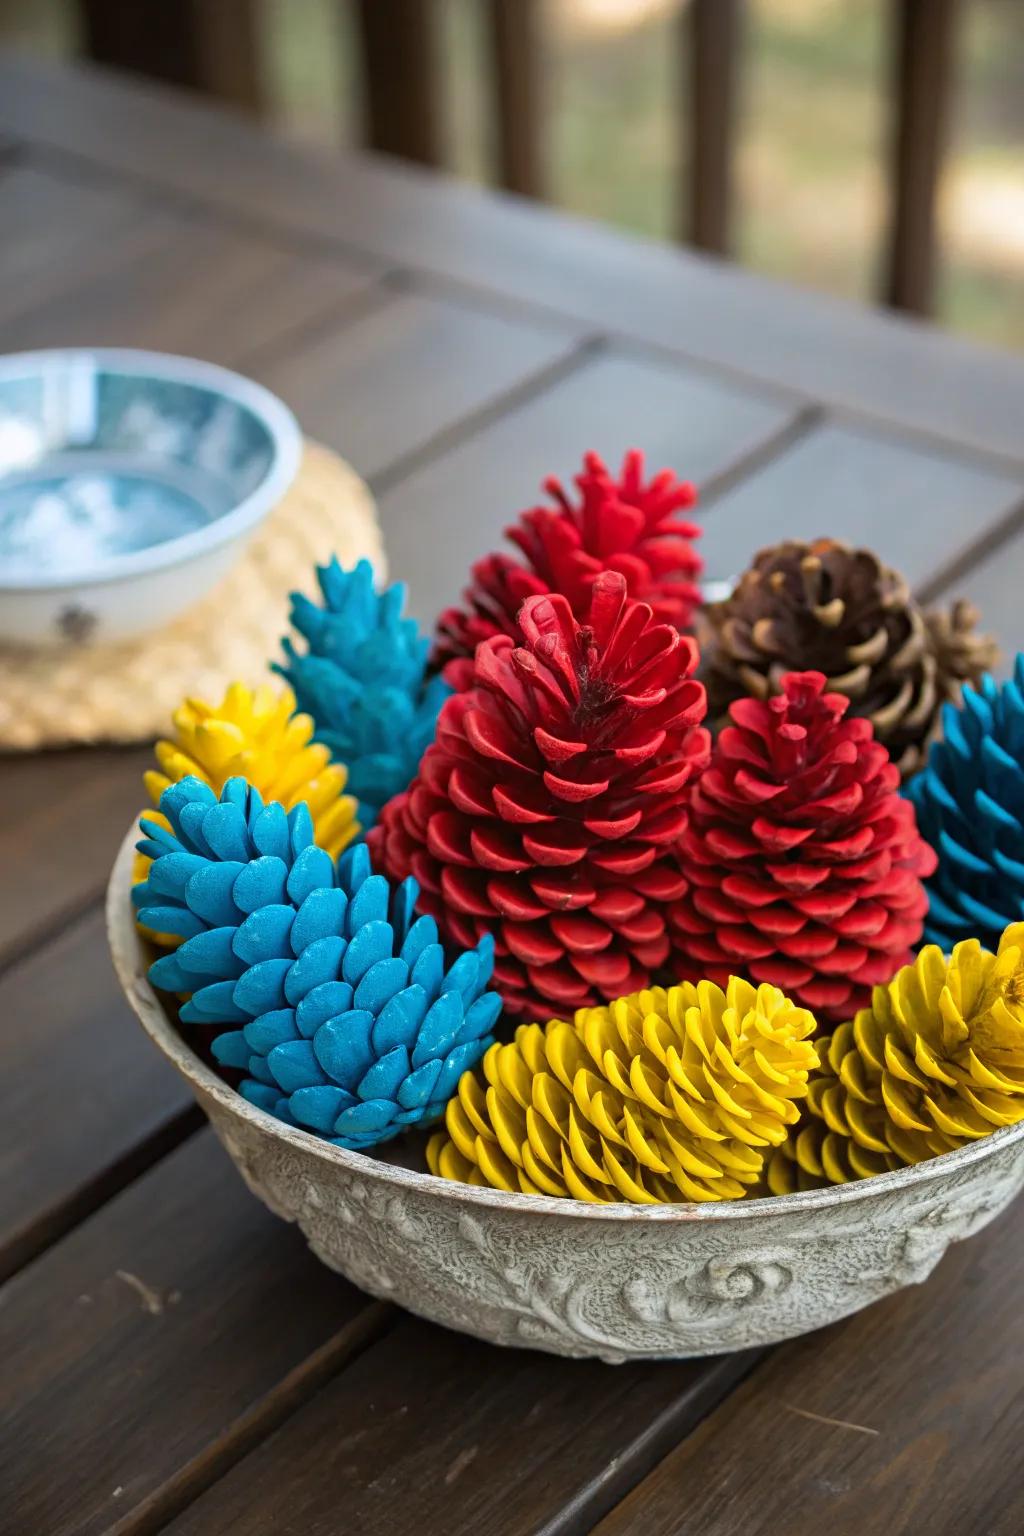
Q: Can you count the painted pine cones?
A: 9